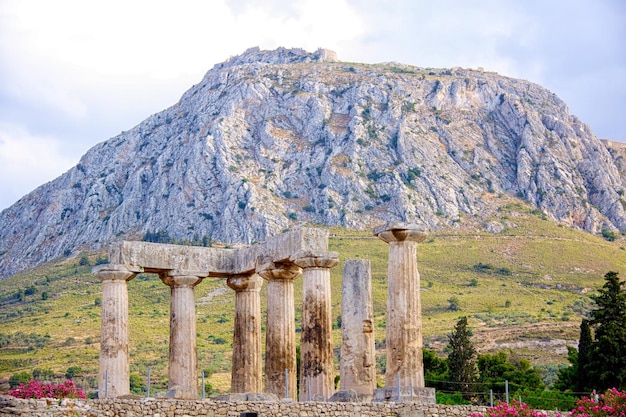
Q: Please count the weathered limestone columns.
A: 7